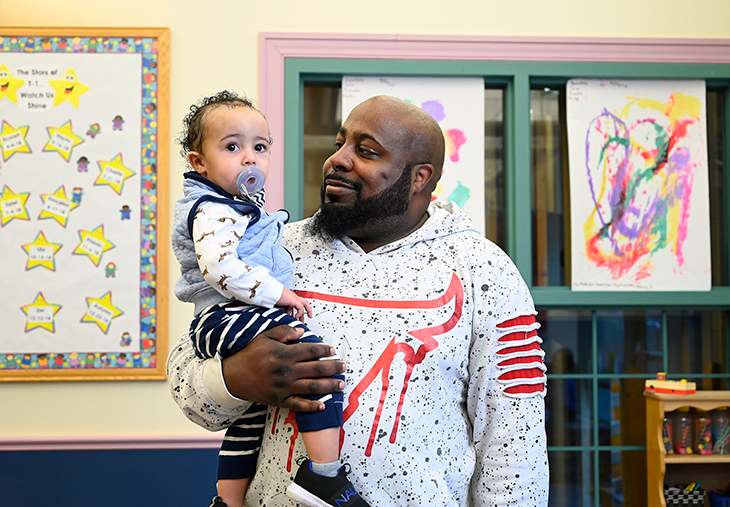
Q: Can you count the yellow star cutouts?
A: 11